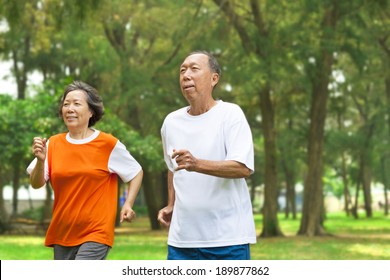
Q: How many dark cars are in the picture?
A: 0